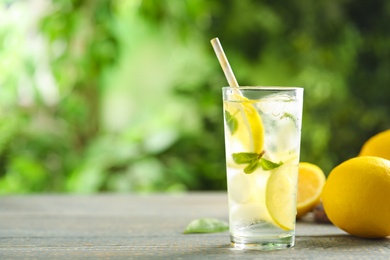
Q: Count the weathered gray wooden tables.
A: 1